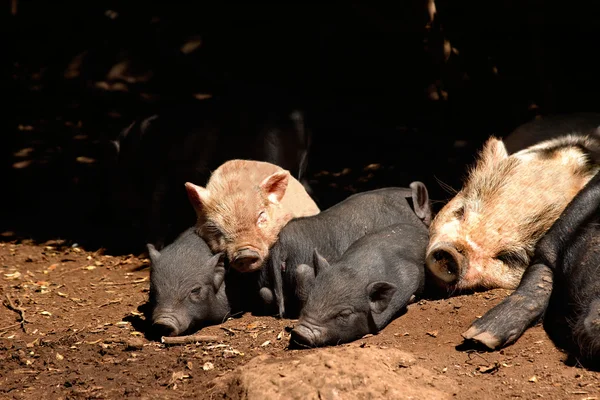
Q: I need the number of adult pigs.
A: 2